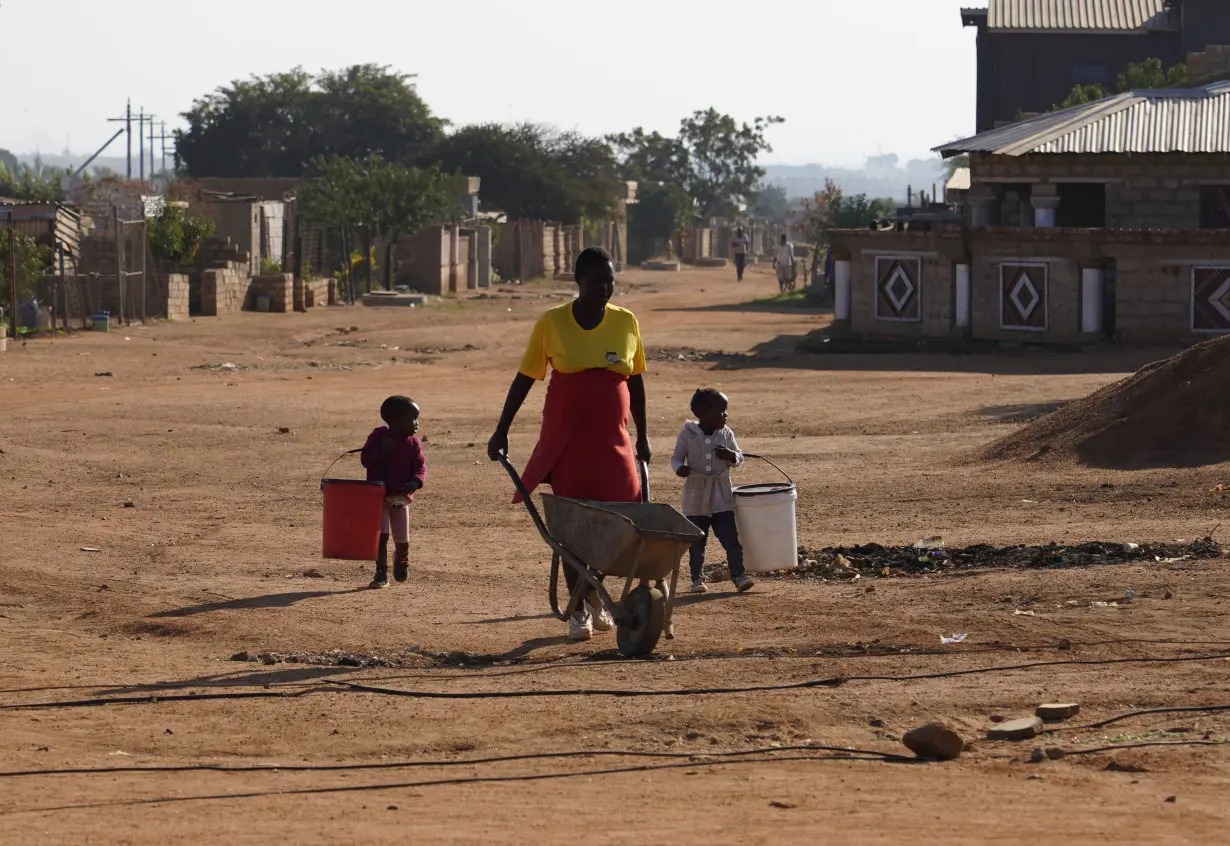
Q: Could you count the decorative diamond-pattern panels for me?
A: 3